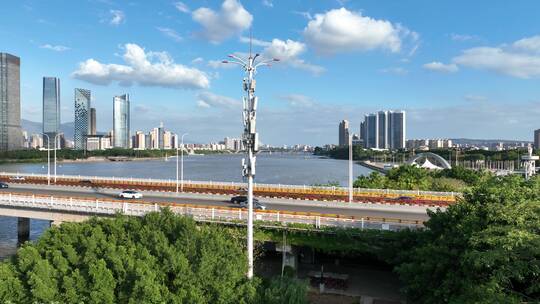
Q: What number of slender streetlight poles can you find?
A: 5